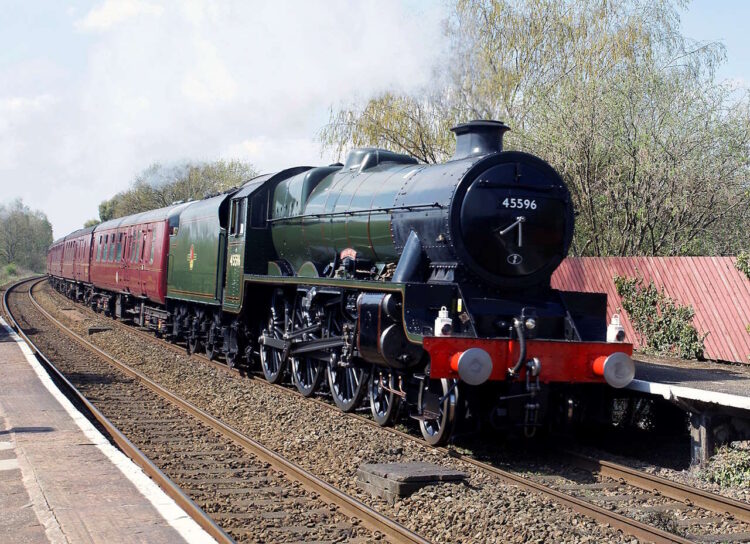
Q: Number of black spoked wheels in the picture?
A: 5